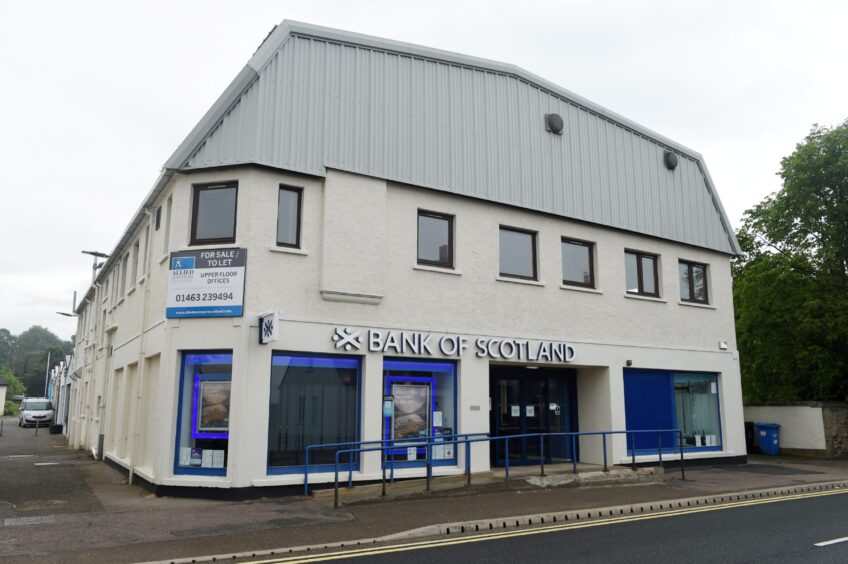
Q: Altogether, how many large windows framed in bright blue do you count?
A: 4